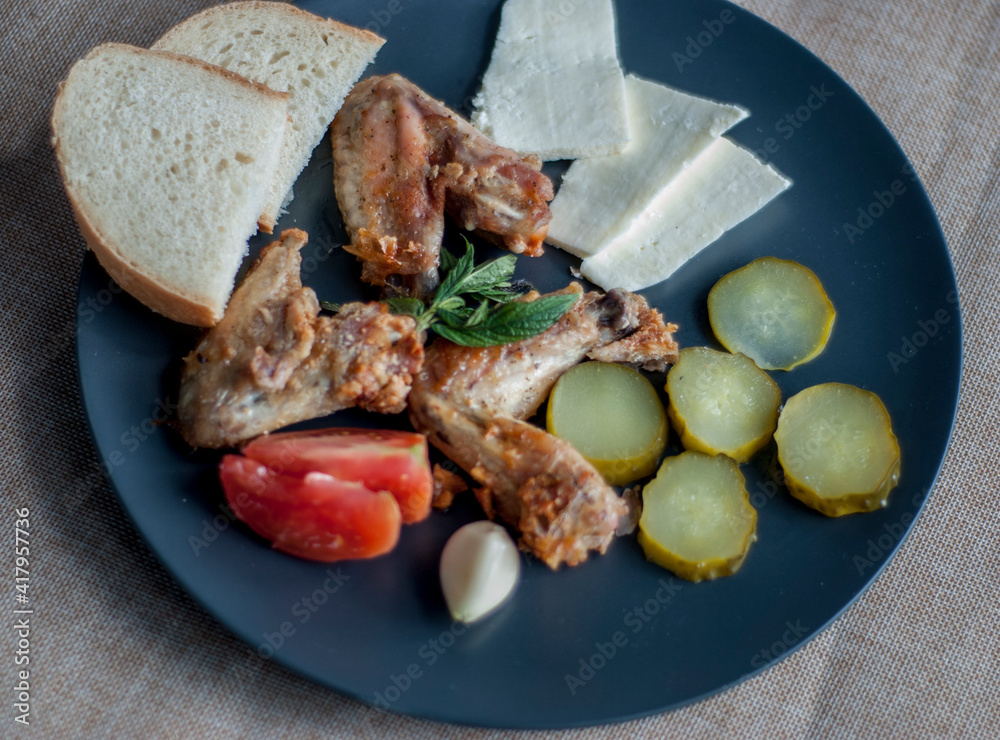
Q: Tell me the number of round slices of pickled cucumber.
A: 5